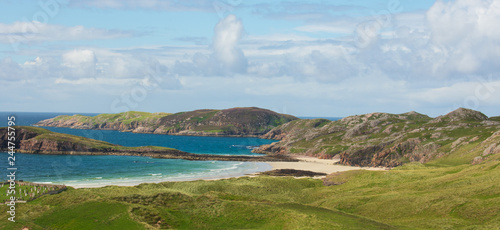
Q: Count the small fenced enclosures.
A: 1